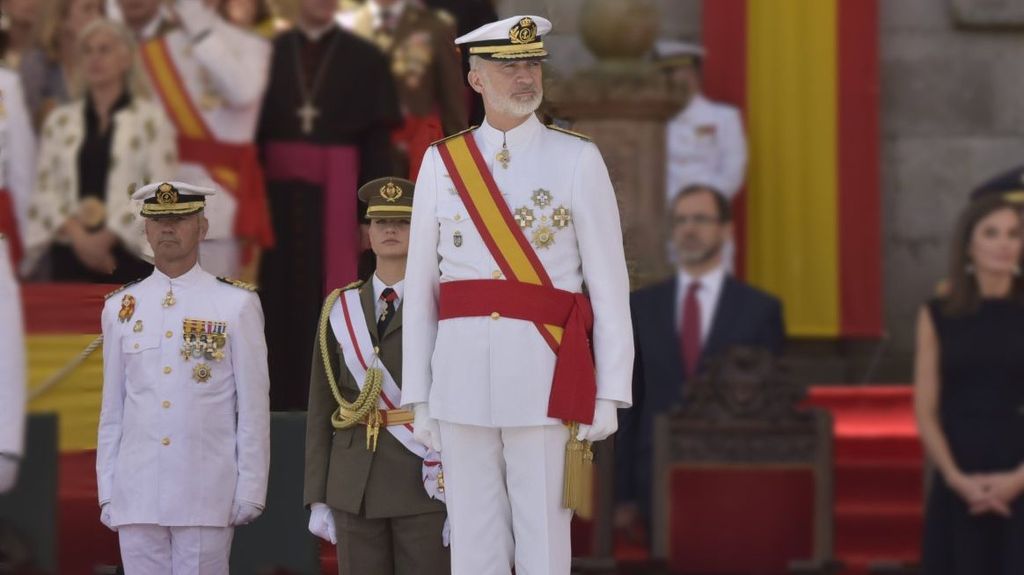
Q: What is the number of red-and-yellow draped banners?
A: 2